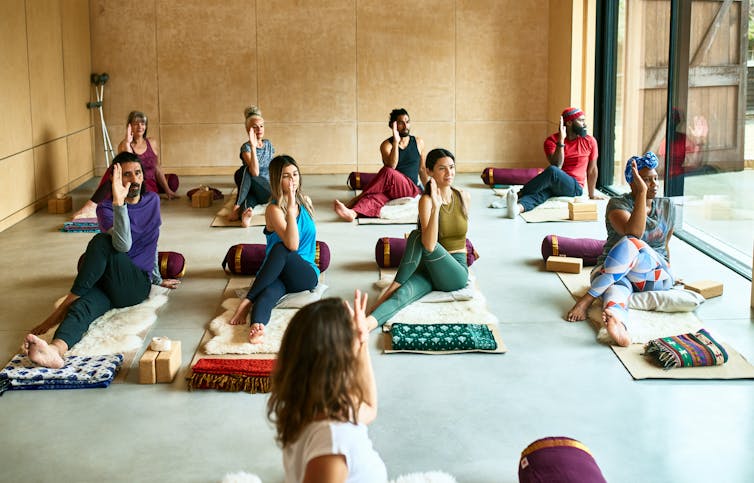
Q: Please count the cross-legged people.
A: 8